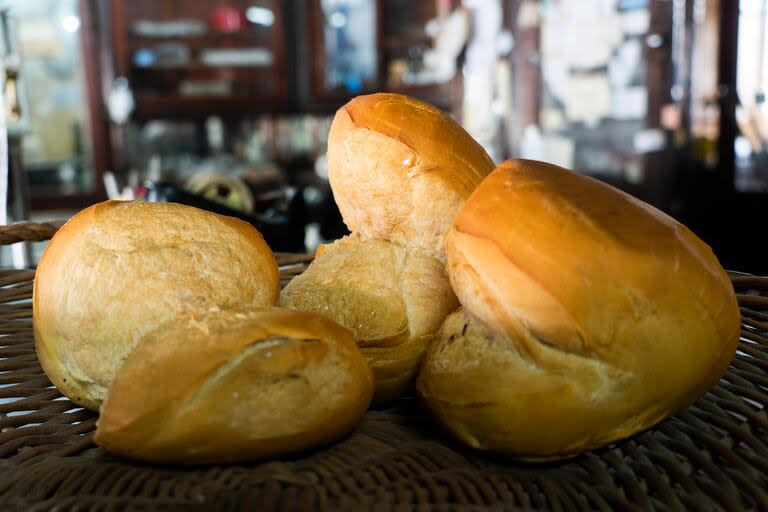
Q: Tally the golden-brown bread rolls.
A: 4